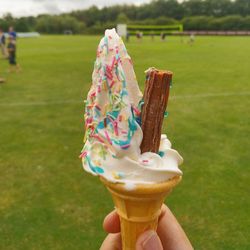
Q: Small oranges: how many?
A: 0